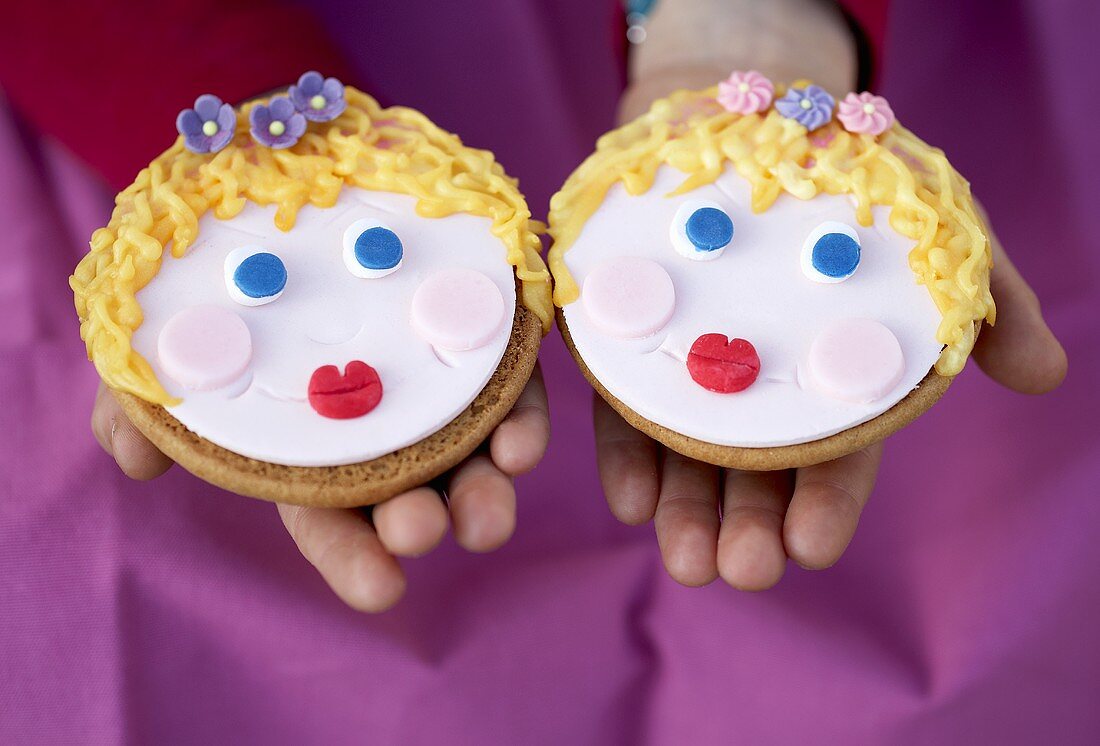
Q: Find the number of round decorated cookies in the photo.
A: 2